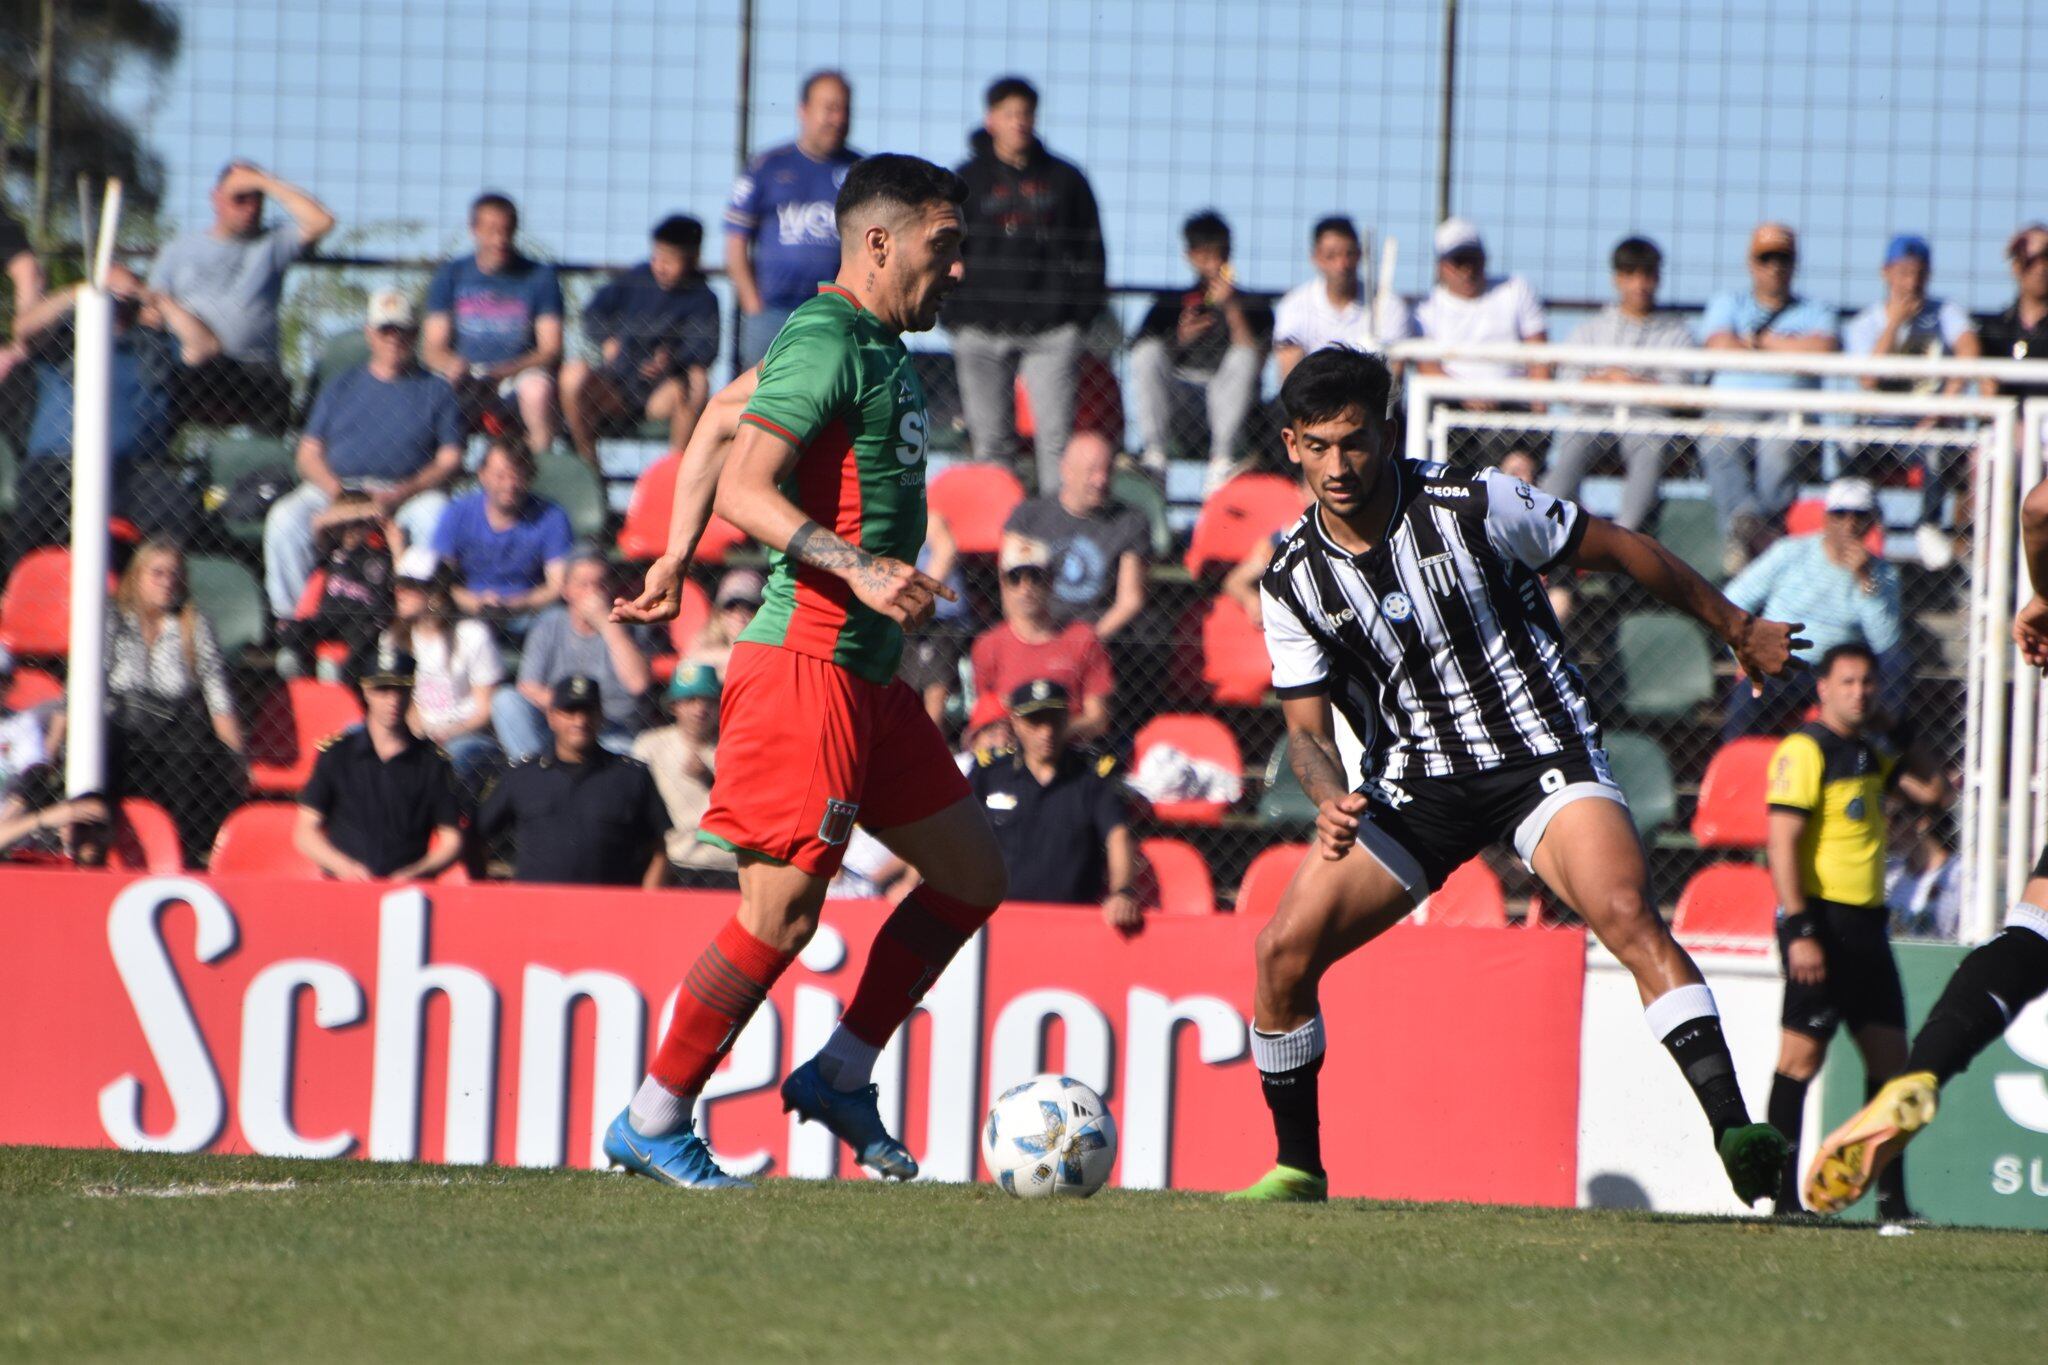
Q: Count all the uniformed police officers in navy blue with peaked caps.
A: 3